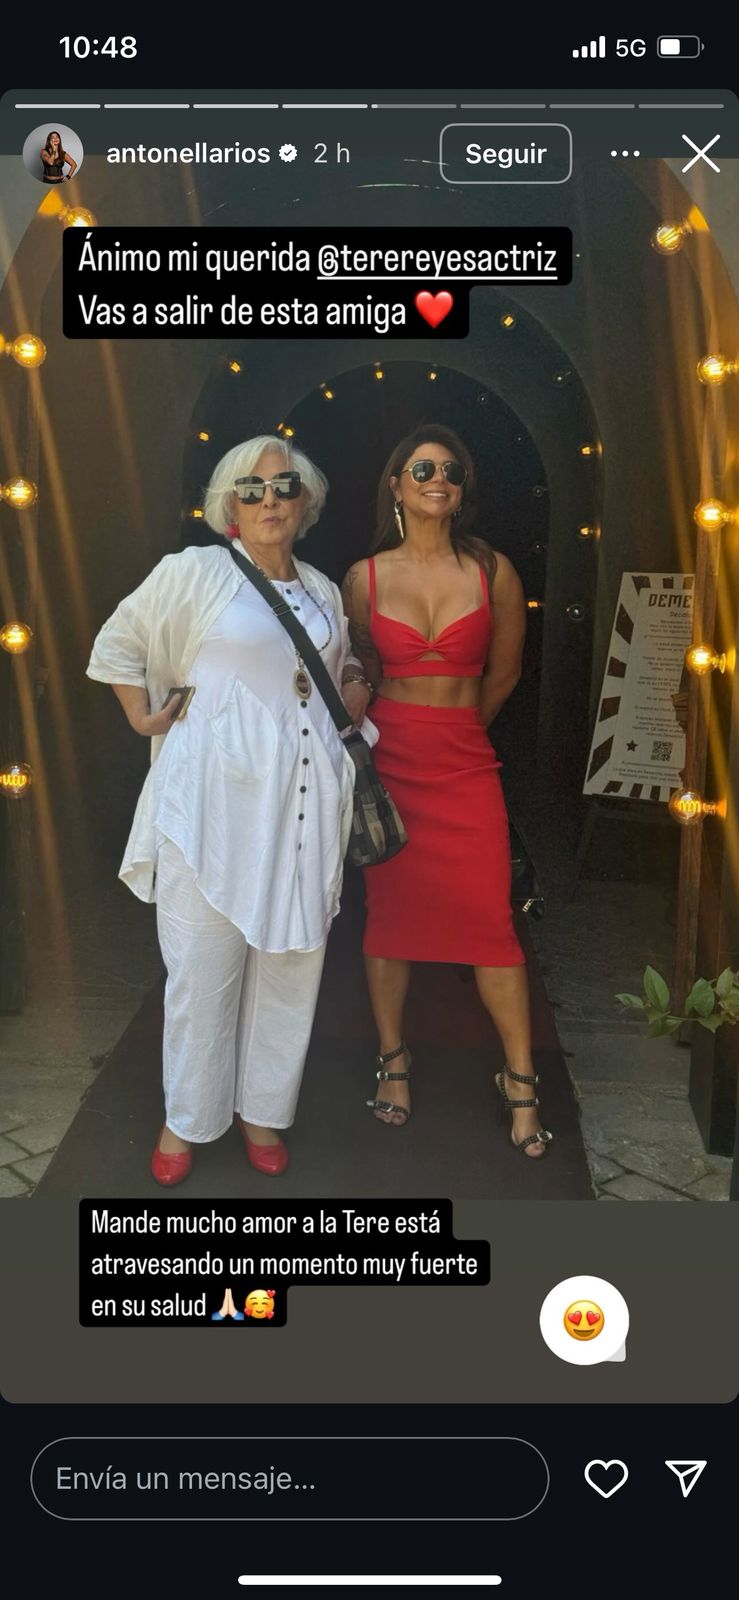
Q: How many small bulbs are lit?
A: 11